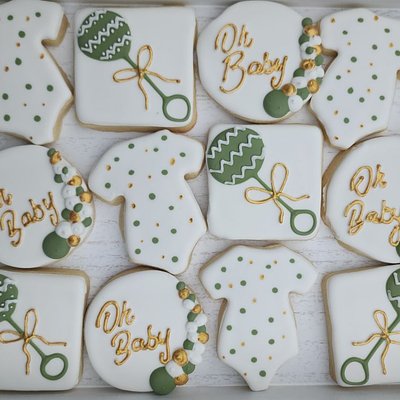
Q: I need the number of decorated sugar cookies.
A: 12